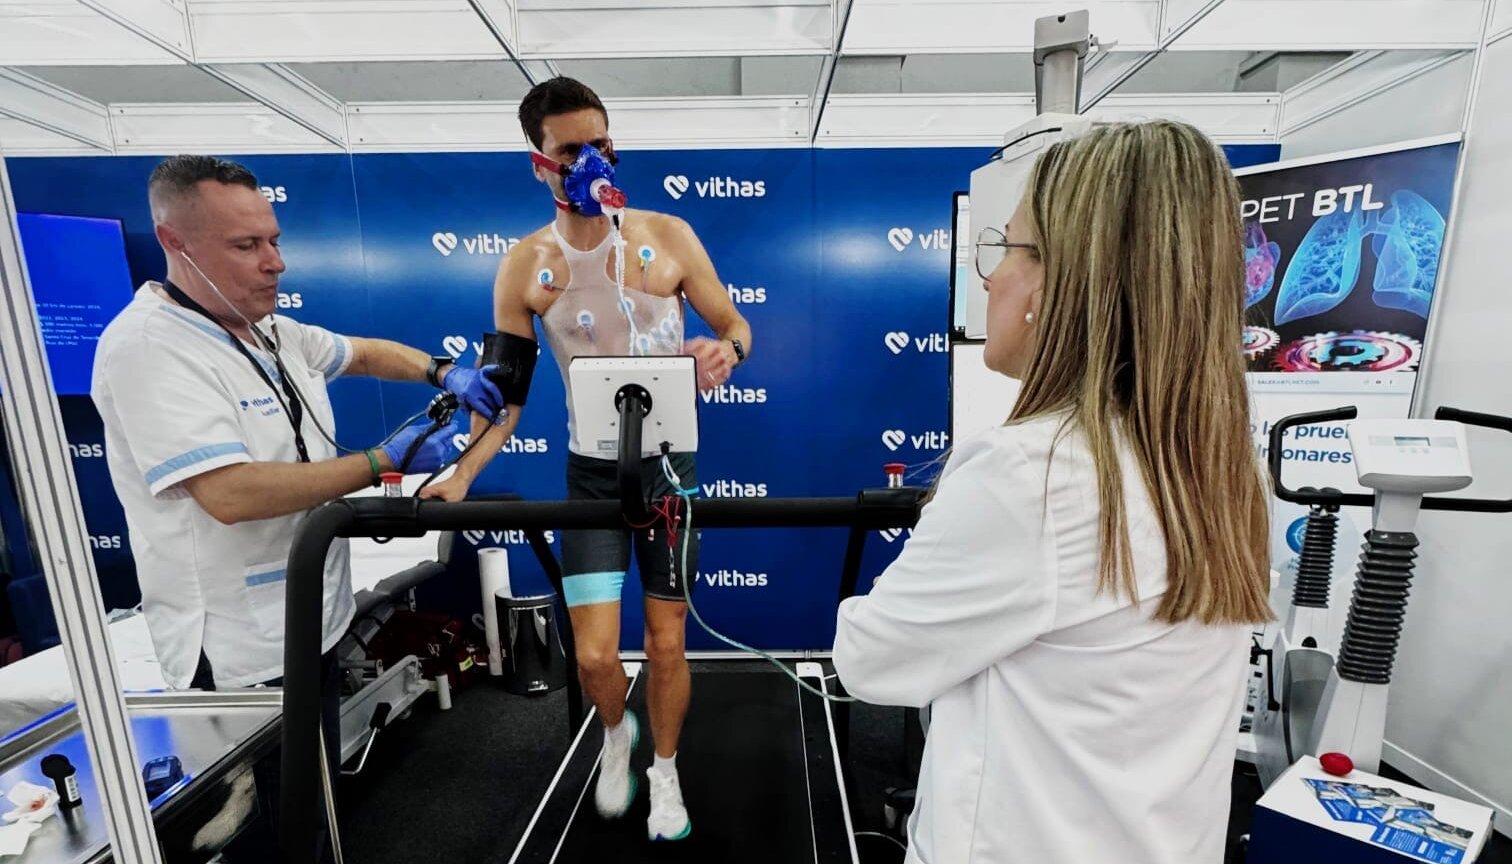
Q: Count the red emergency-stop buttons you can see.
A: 2